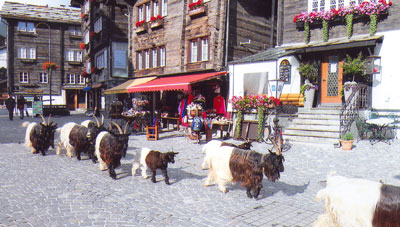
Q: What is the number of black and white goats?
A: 8